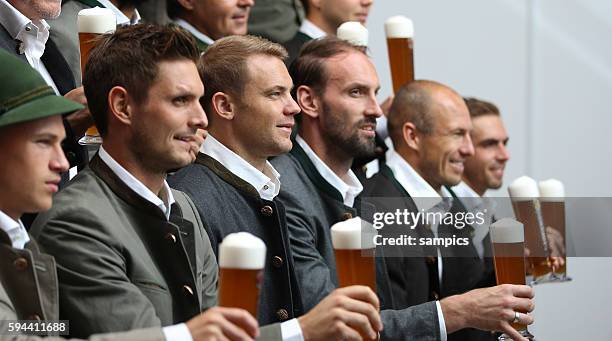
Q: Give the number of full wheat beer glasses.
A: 8